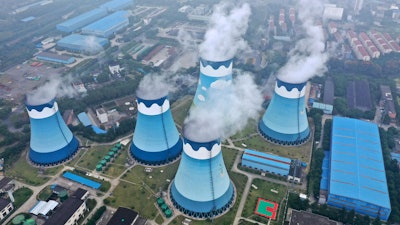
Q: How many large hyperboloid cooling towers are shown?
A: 5